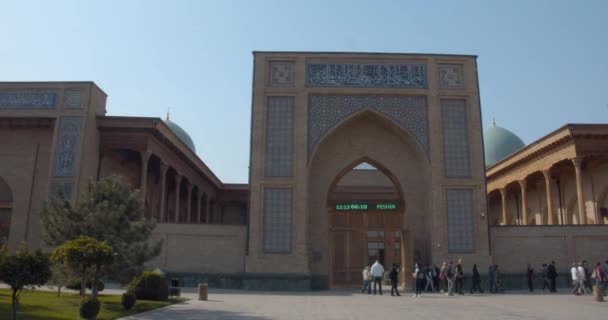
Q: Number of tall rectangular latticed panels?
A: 4